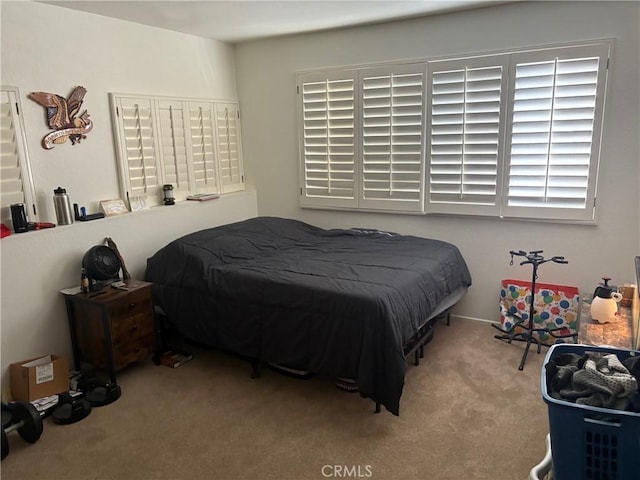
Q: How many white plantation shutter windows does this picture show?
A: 3